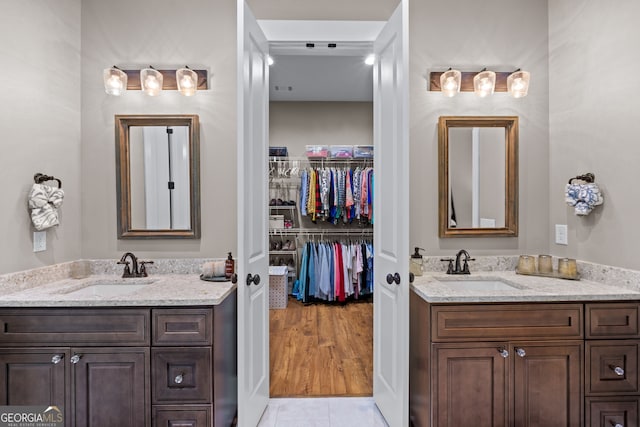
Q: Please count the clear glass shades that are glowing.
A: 6